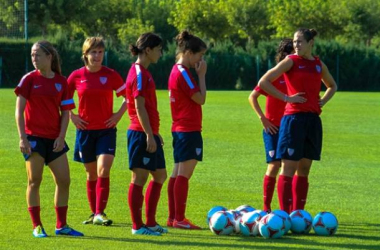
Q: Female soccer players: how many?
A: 6